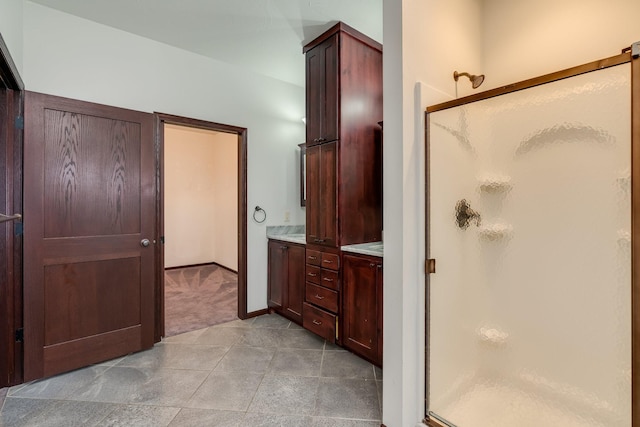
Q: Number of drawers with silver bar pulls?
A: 6